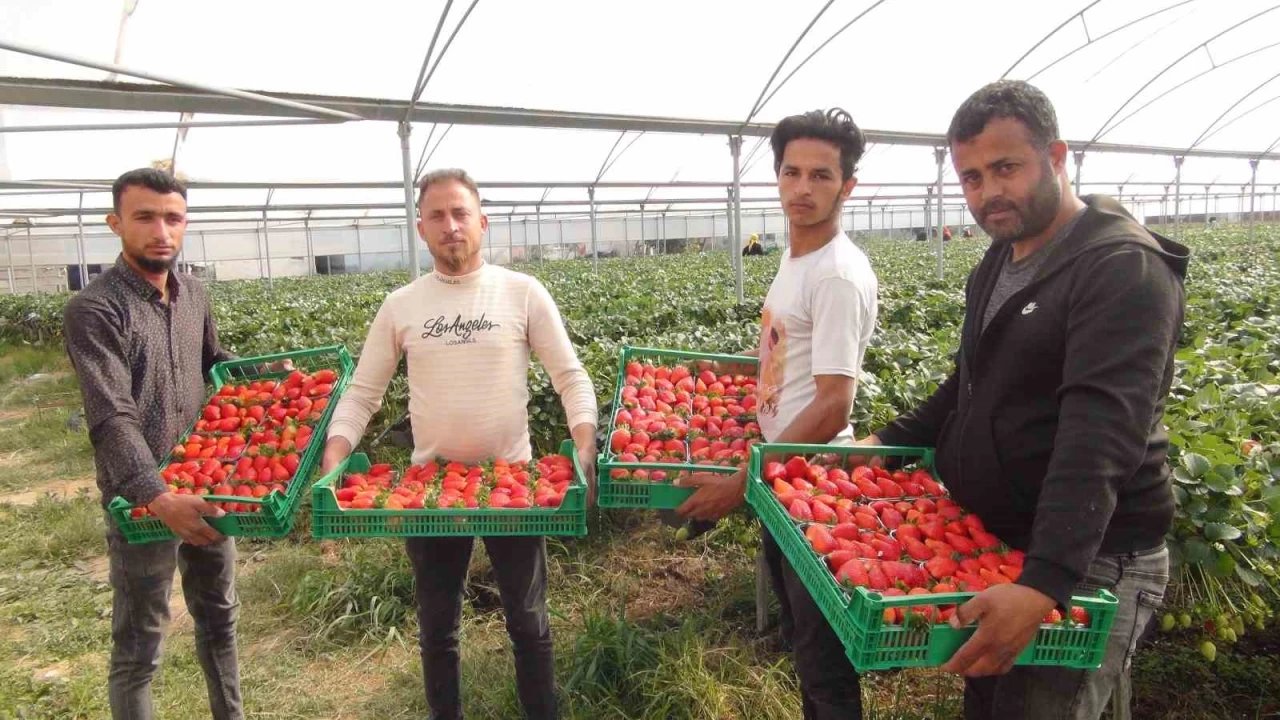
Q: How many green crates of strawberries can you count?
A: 4